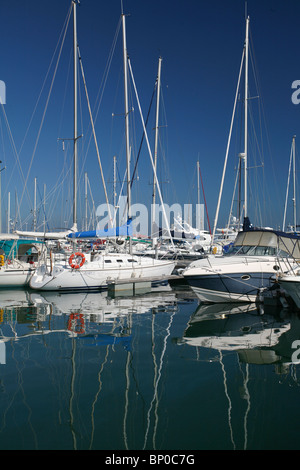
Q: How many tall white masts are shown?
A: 4